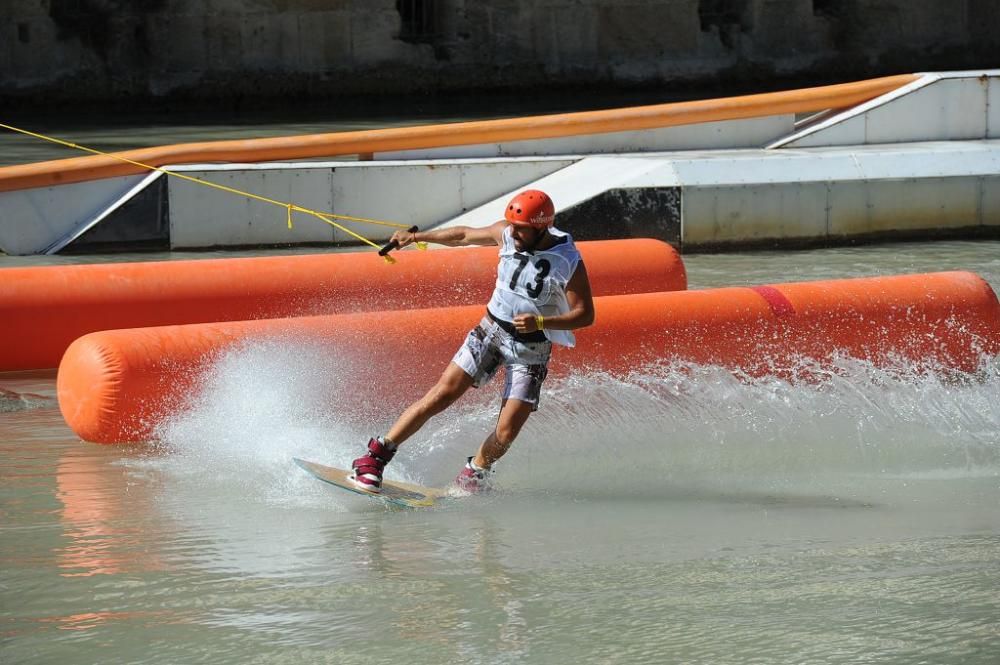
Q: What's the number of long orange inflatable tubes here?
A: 2